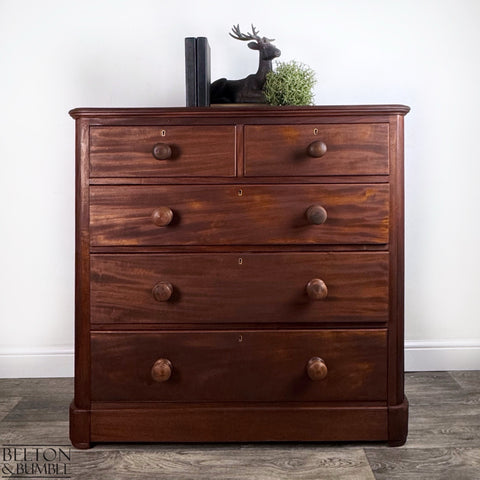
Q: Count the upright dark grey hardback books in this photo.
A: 2